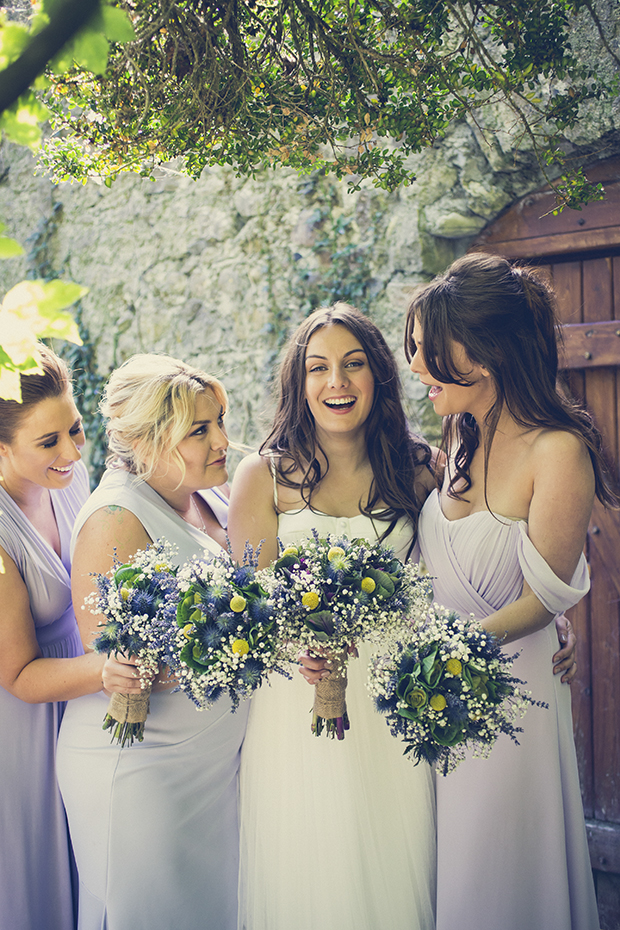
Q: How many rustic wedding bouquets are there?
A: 4